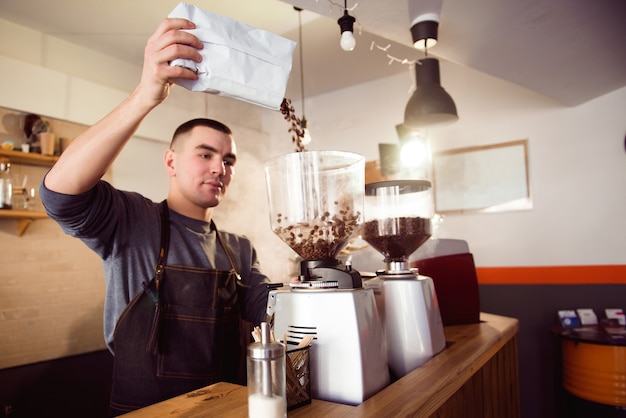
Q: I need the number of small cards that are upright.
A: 3